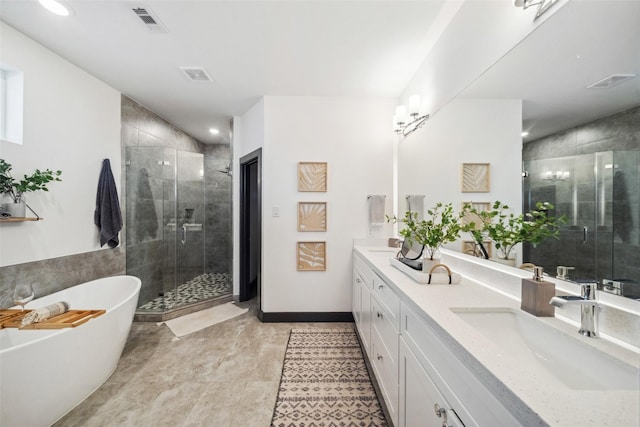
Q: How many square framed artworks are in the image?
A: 3